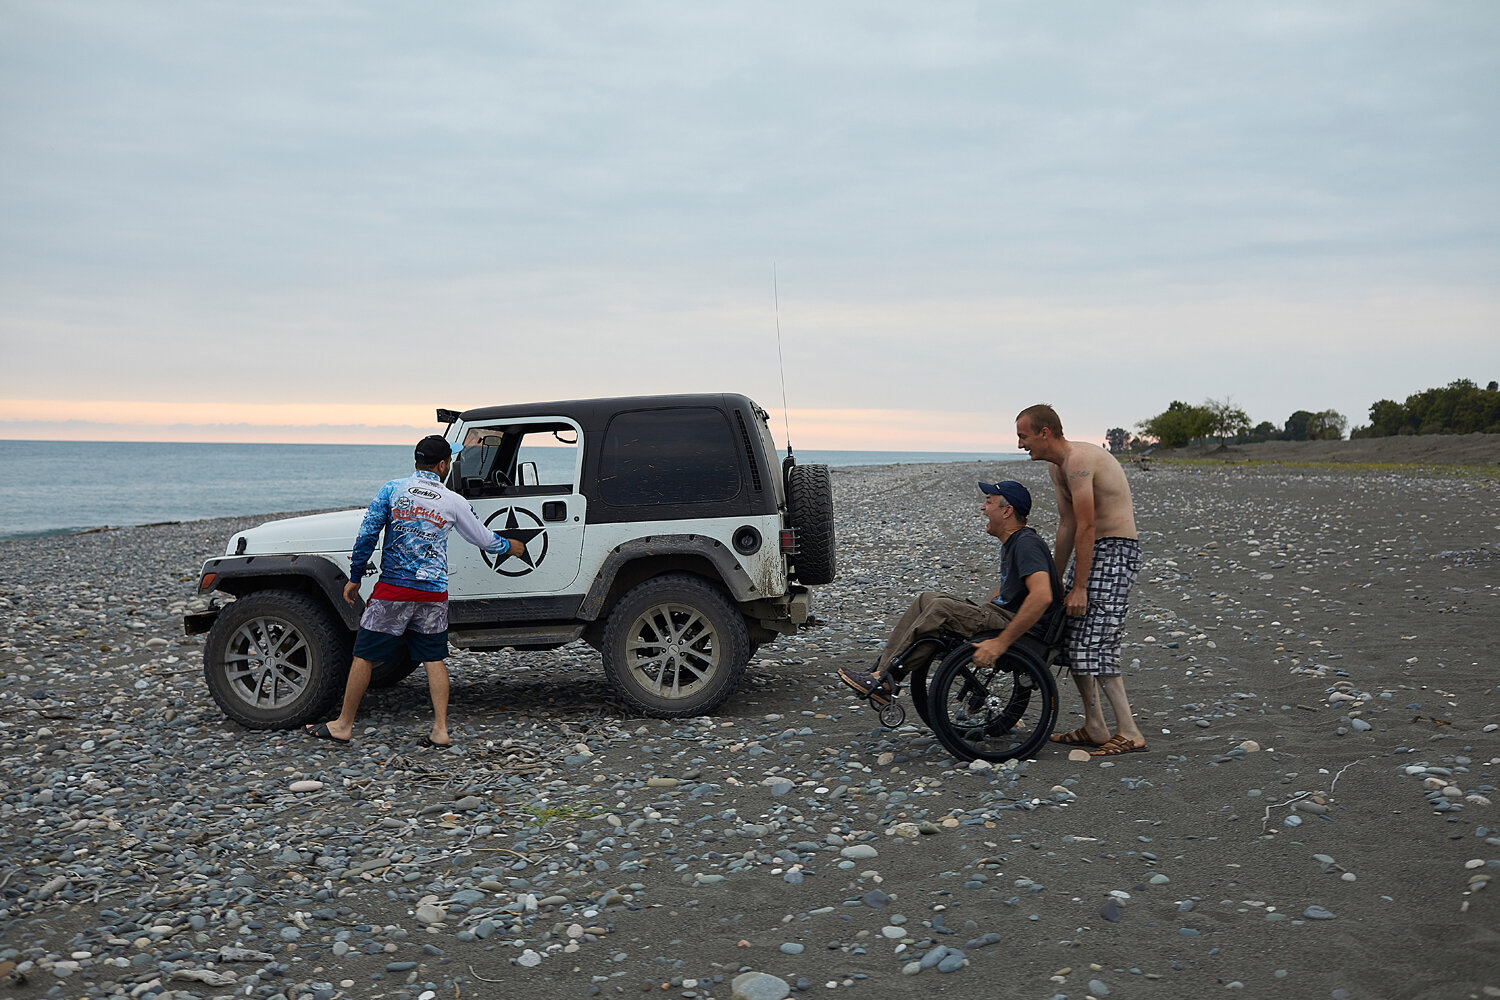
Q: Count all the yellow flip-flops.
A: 0